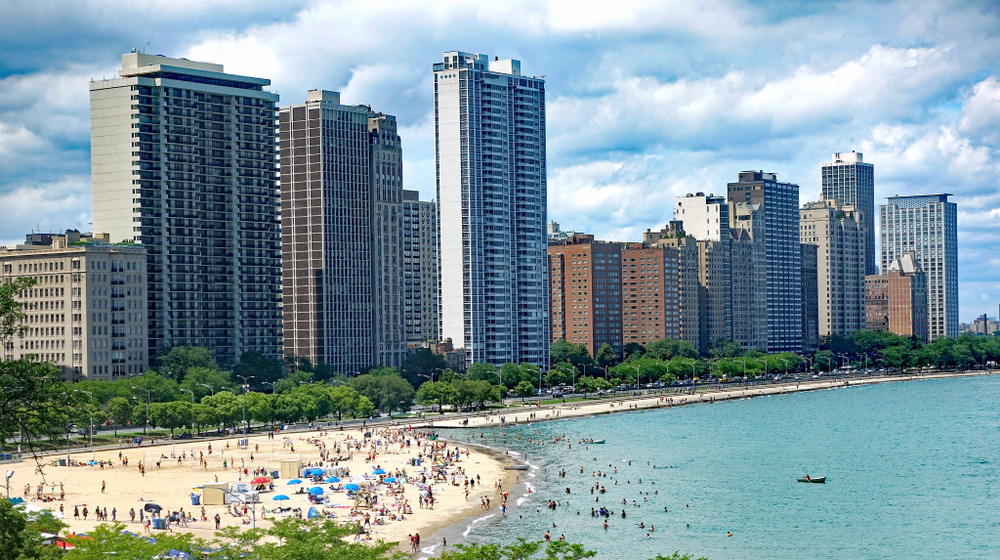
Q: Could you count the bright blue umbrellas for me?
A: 8